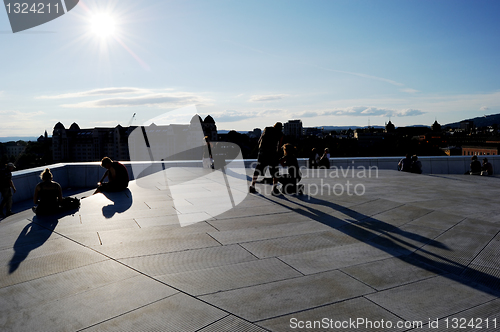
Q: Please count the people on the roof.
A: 12